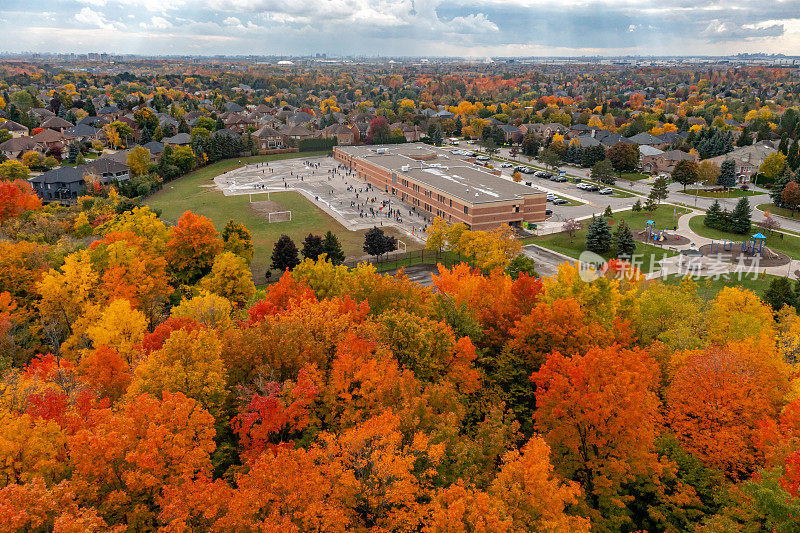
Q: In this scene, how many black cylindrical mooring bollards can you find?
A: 0